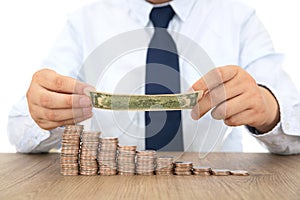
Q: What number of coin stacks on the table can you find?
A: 10